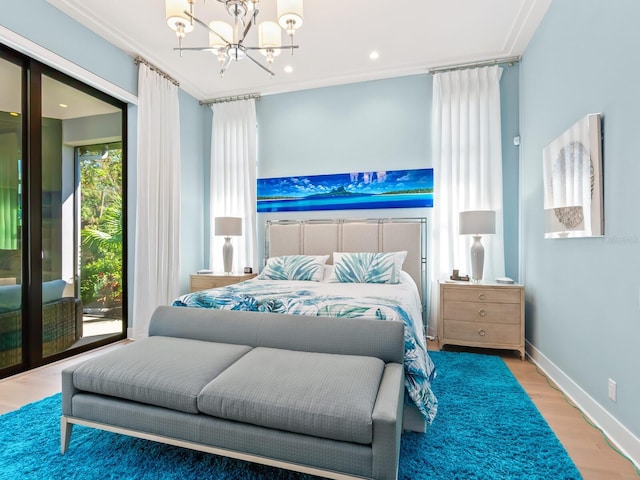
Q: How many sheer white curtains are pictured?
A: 3